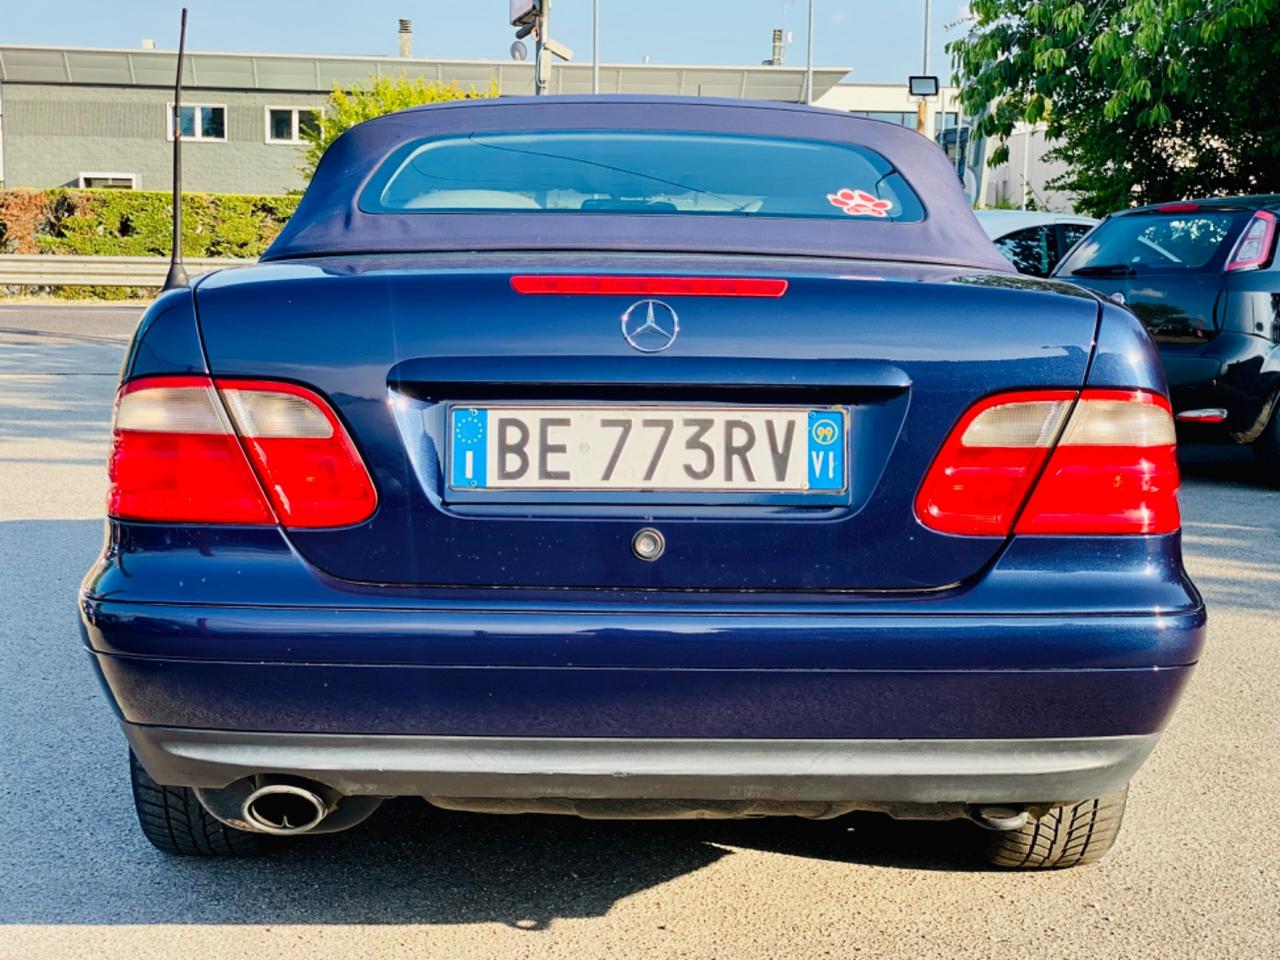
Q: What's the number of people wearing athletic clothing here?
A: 0